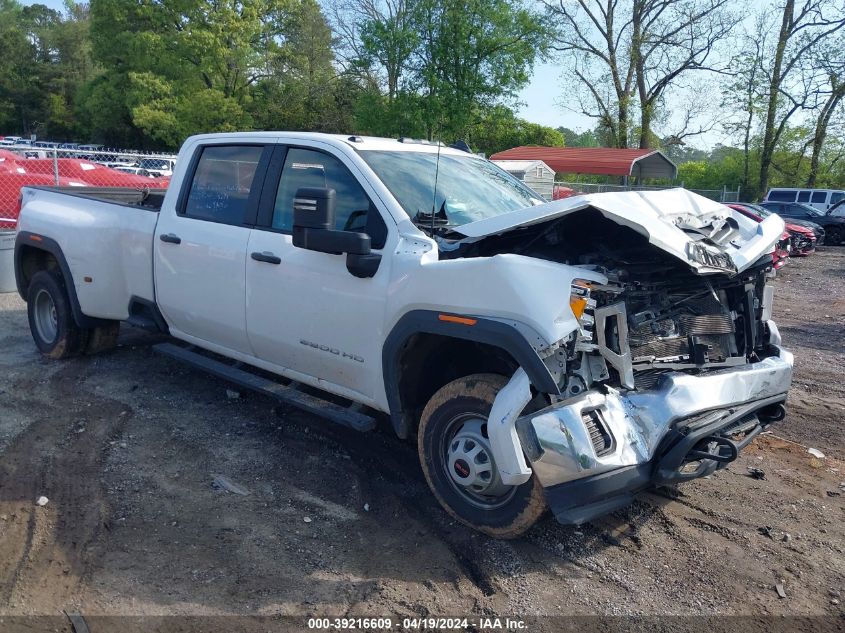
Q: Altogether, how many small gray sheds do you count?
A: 1